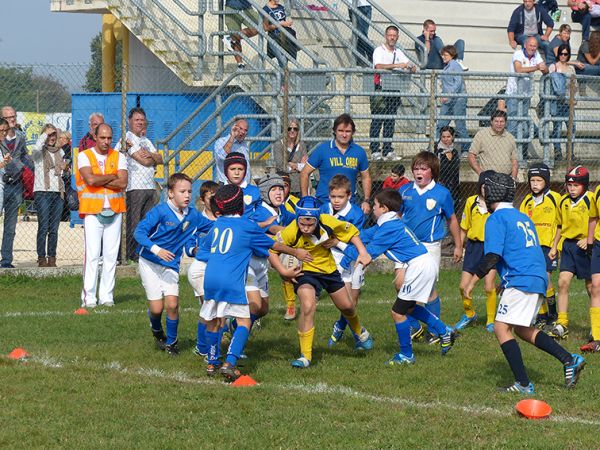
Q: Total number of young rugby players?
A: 15